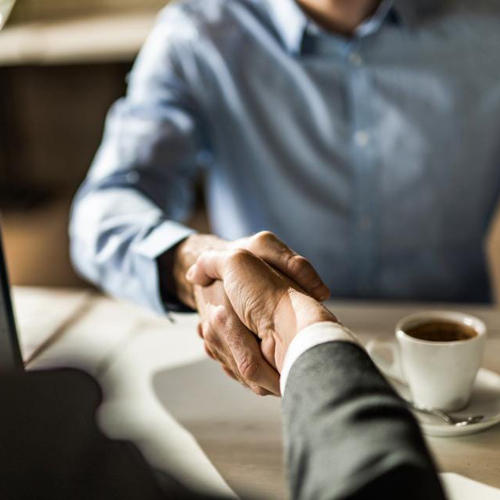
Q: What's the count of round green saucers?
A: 0